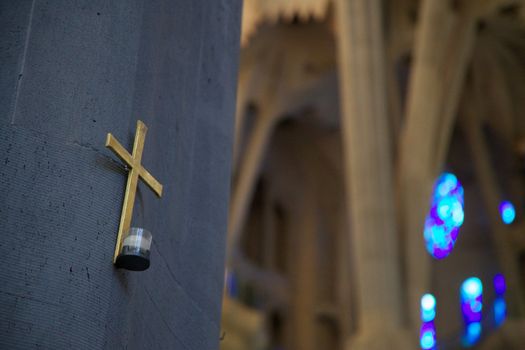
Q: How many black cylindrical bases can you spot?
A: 1